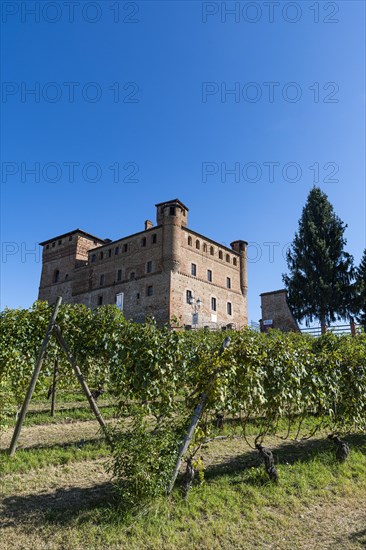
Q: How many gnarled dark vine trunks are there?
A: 3